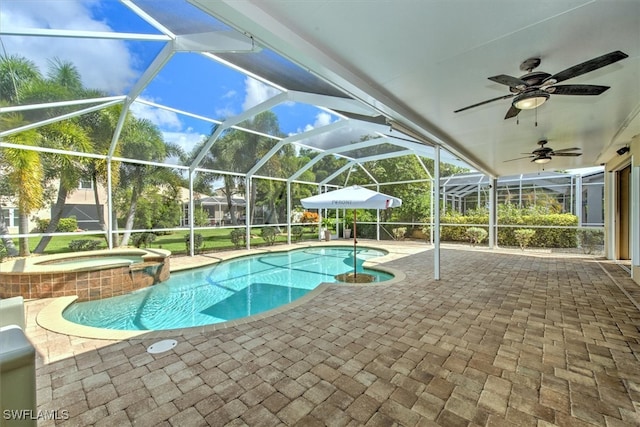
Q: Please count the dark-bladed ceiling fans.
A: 2